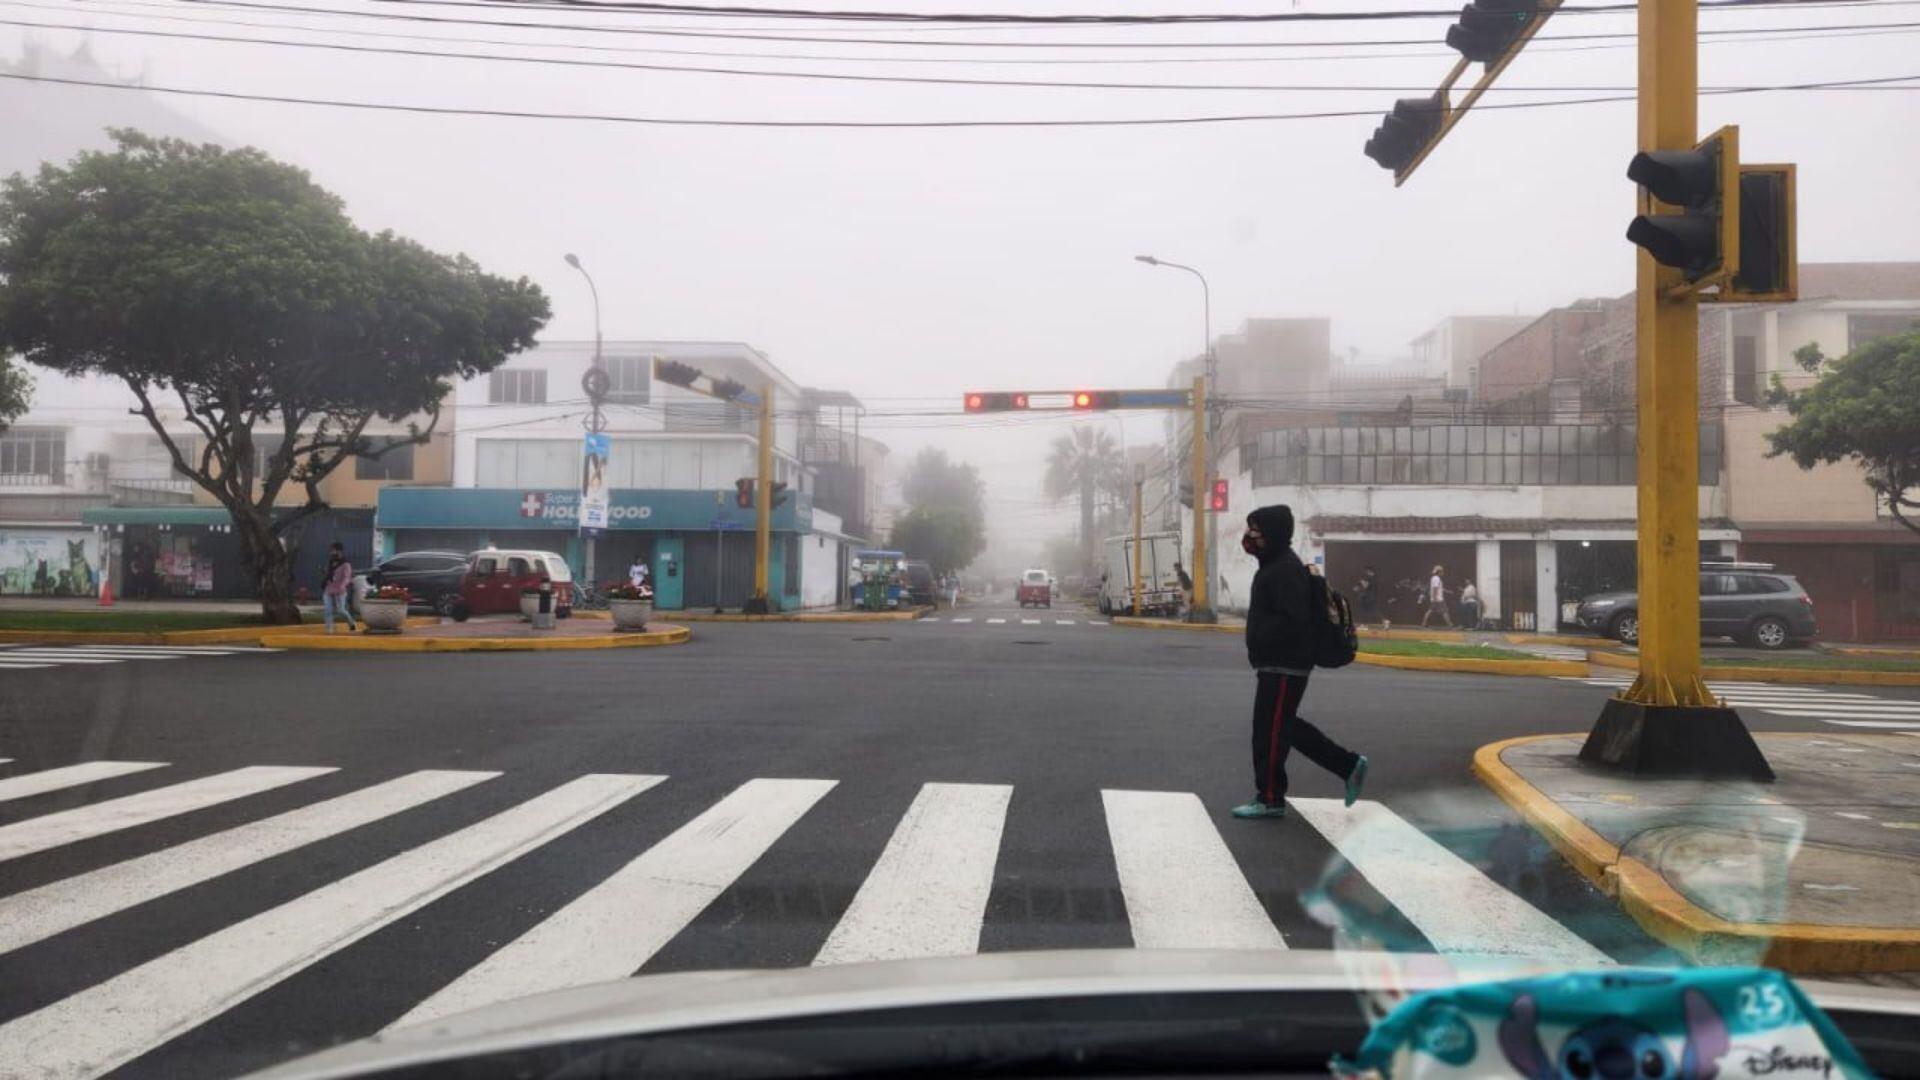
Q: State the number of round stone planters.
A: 3